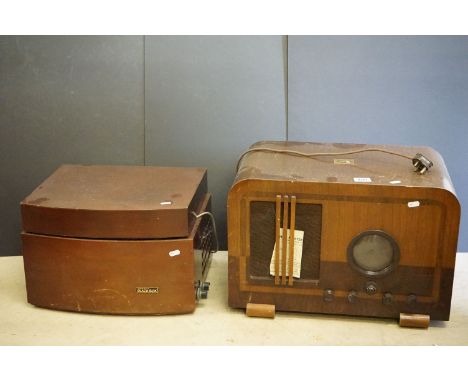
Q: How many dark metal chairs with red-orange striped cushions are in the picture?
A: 0